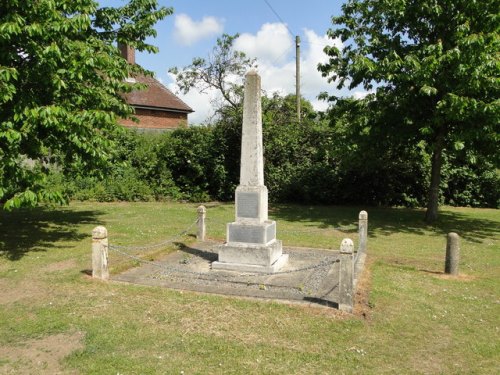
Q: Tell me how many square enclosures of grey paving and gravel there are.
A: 1